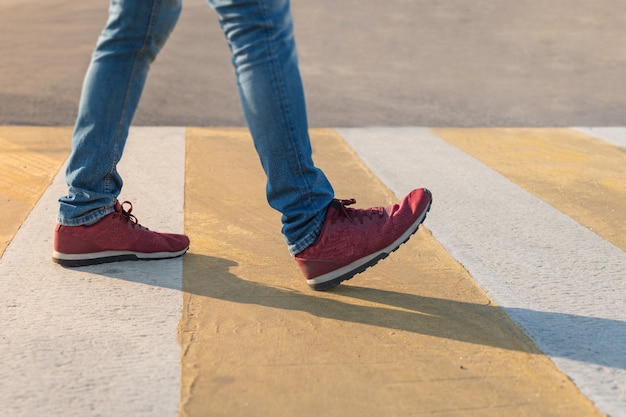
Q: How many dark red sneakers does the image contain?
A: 2